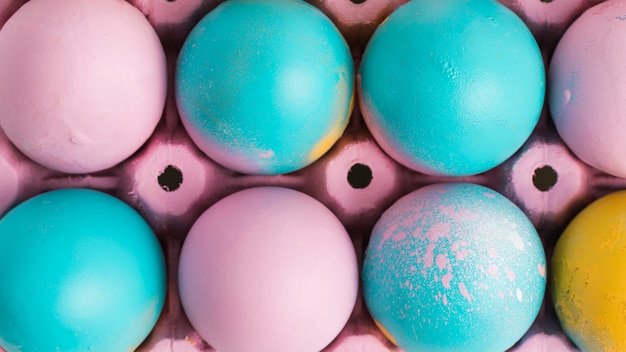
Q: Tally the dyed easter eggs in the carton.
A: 8